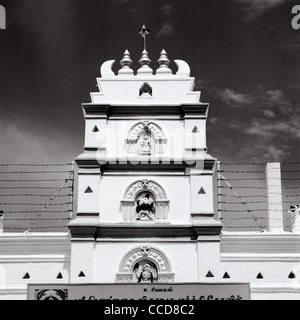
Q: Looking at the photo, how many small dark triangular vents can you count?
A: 11